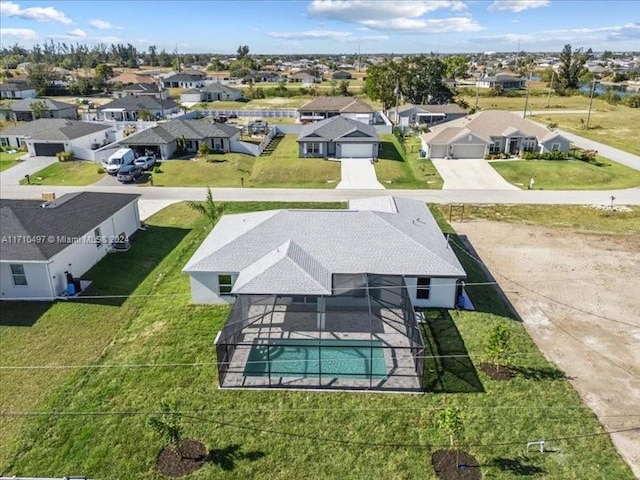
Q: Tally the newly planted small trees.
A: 3